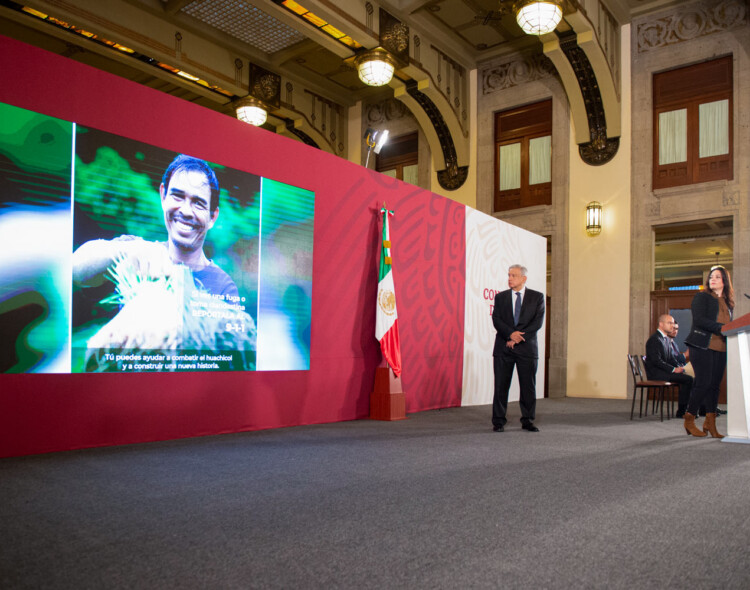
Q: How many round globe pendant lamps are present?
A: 3